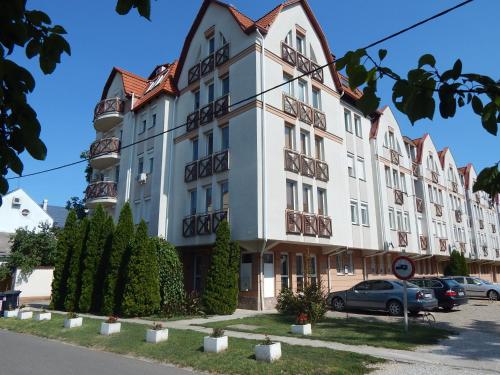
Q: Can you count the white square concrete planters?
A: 9